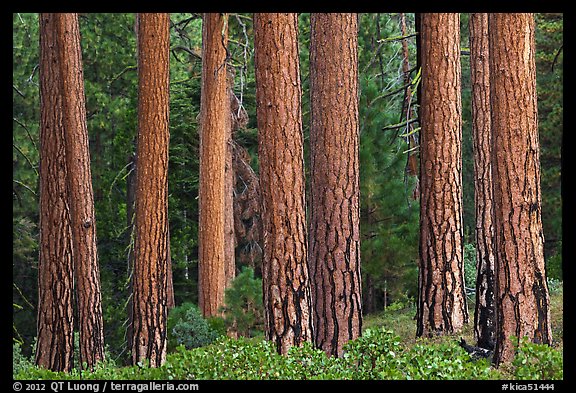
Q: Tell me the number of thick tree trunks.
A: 9